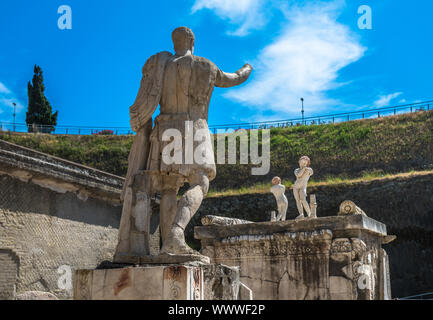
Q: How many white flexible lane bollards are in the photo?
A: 0